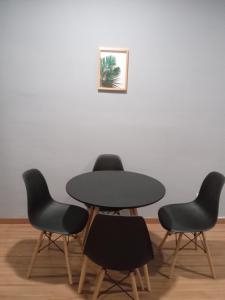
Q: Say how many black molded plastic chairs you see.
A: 4